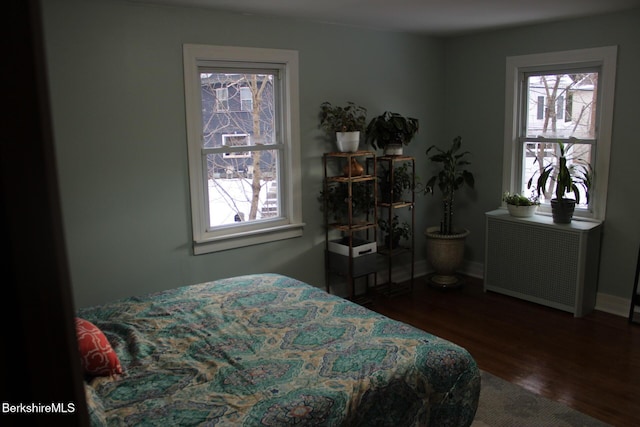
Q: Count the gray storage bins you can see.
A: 1